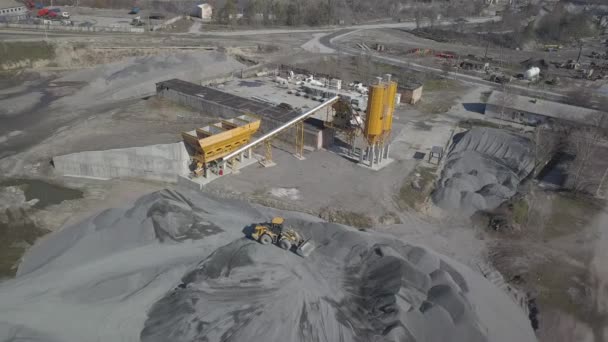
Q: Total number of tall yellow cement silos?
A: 2